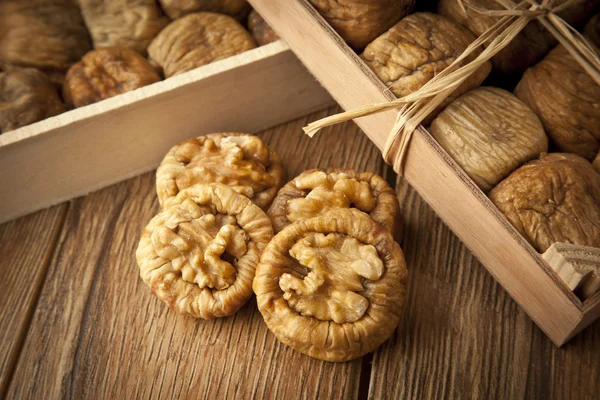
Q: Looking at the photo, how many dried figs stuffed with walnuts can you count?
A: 4